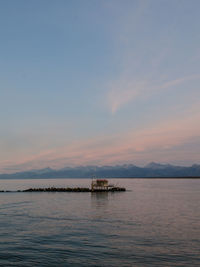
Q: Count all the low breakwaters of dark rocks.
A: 1